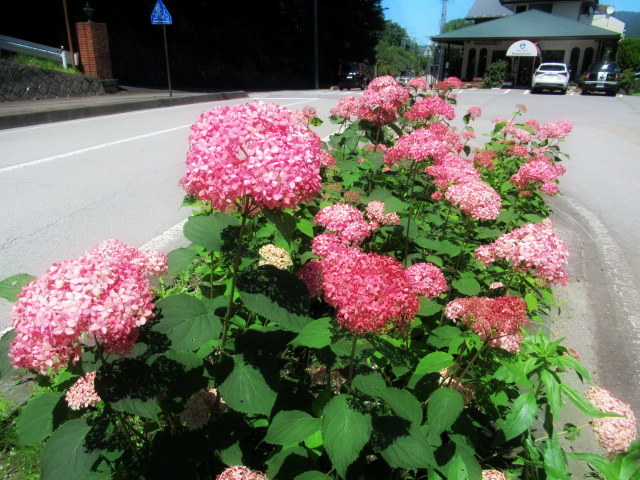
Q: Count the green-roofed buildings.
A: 1